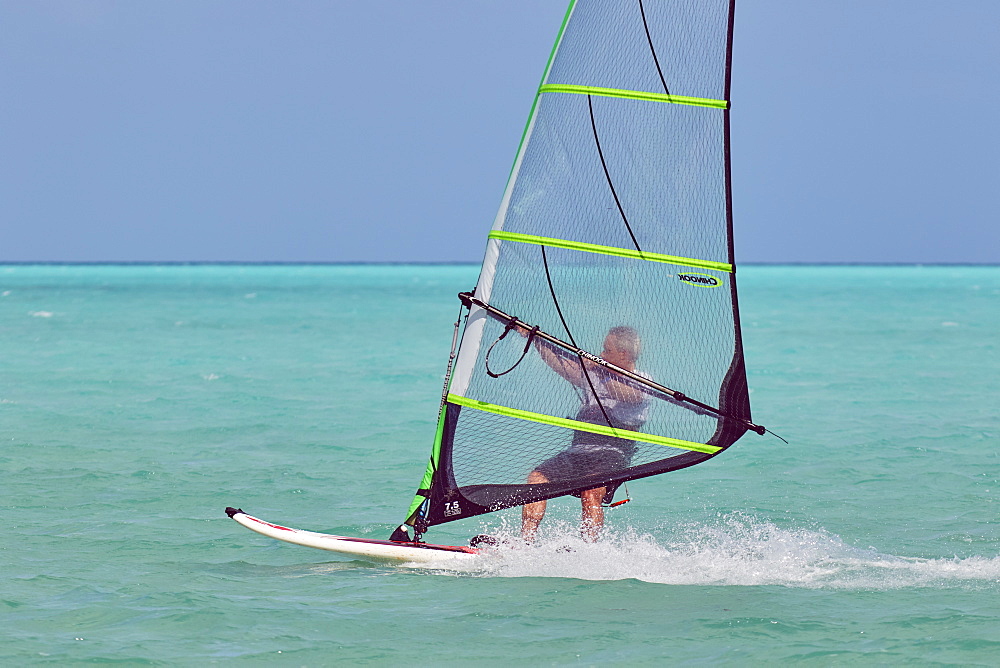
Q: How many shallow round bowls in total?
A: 0